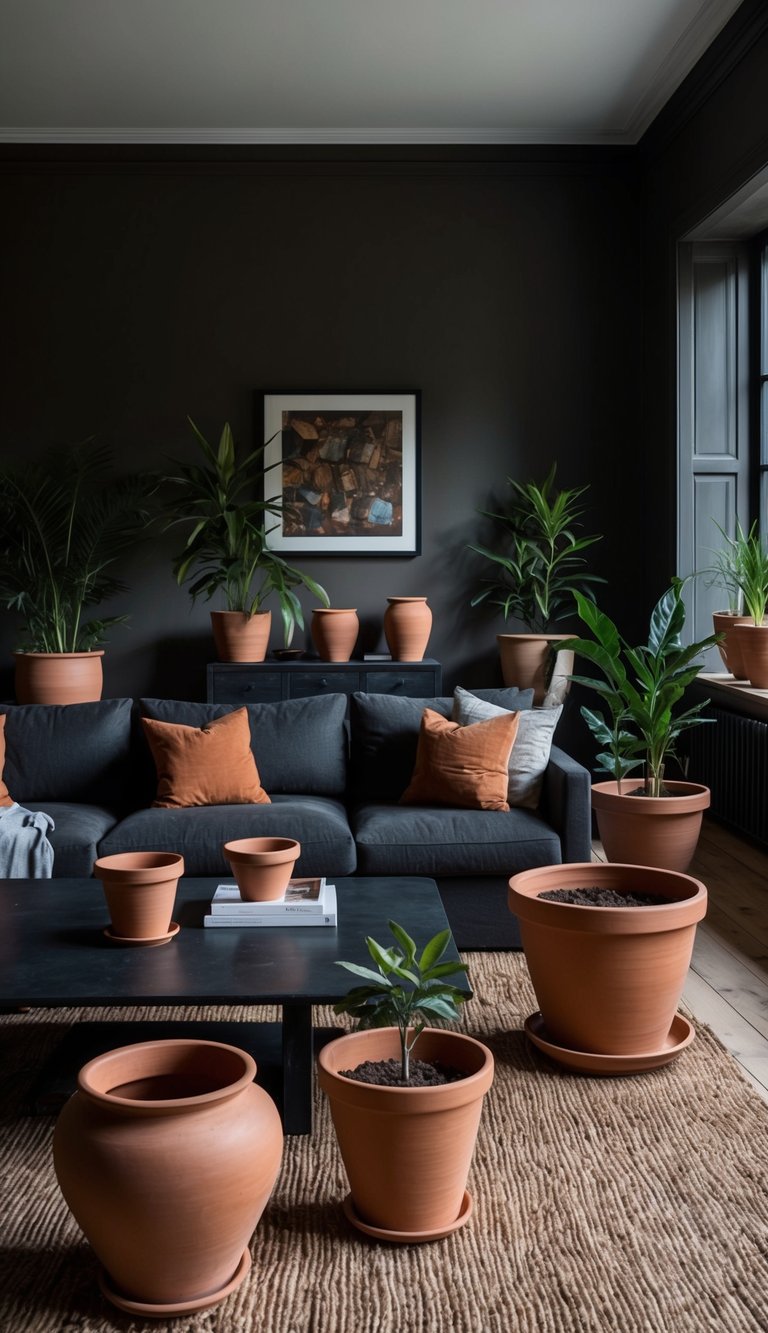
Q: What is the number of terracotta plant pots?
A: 13